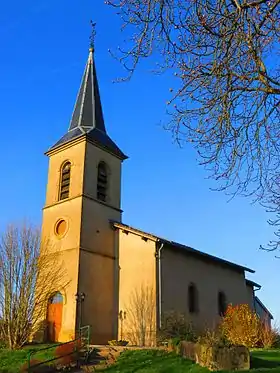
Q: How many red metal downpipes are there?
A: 0